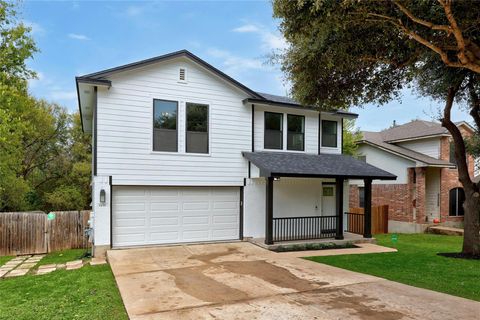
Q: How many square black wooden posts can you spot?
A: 3